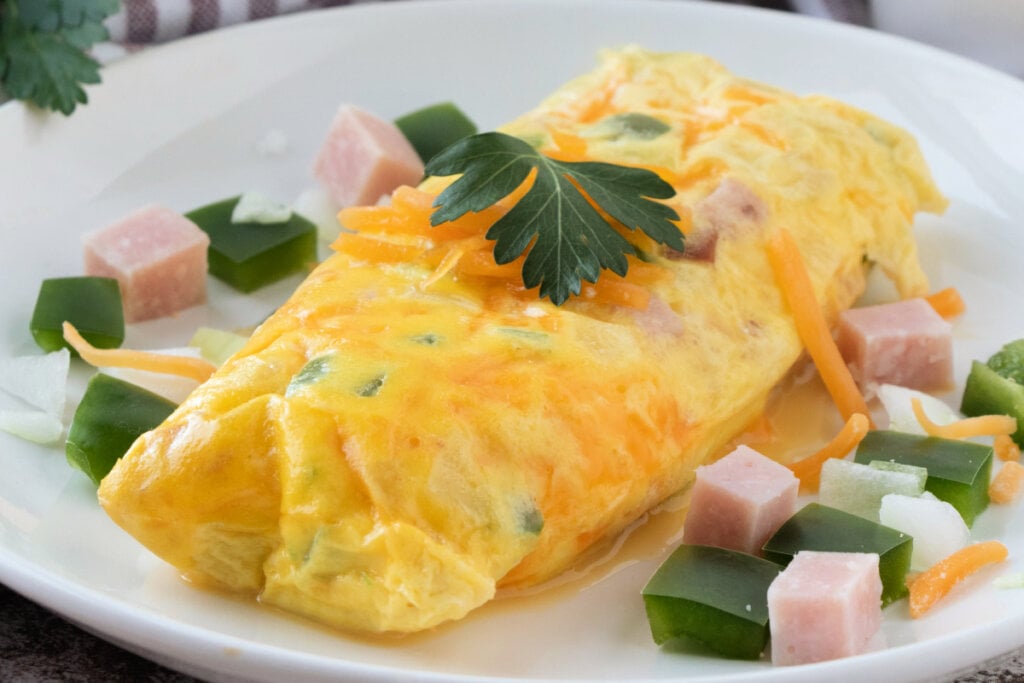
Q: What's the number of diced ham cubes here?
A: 5